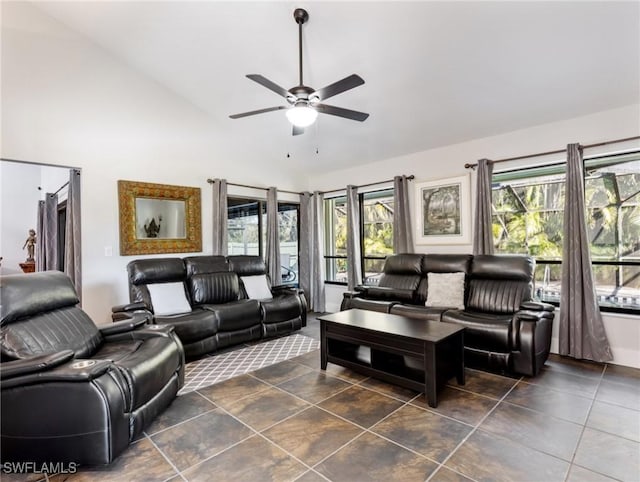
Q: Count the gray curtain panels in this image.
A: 11